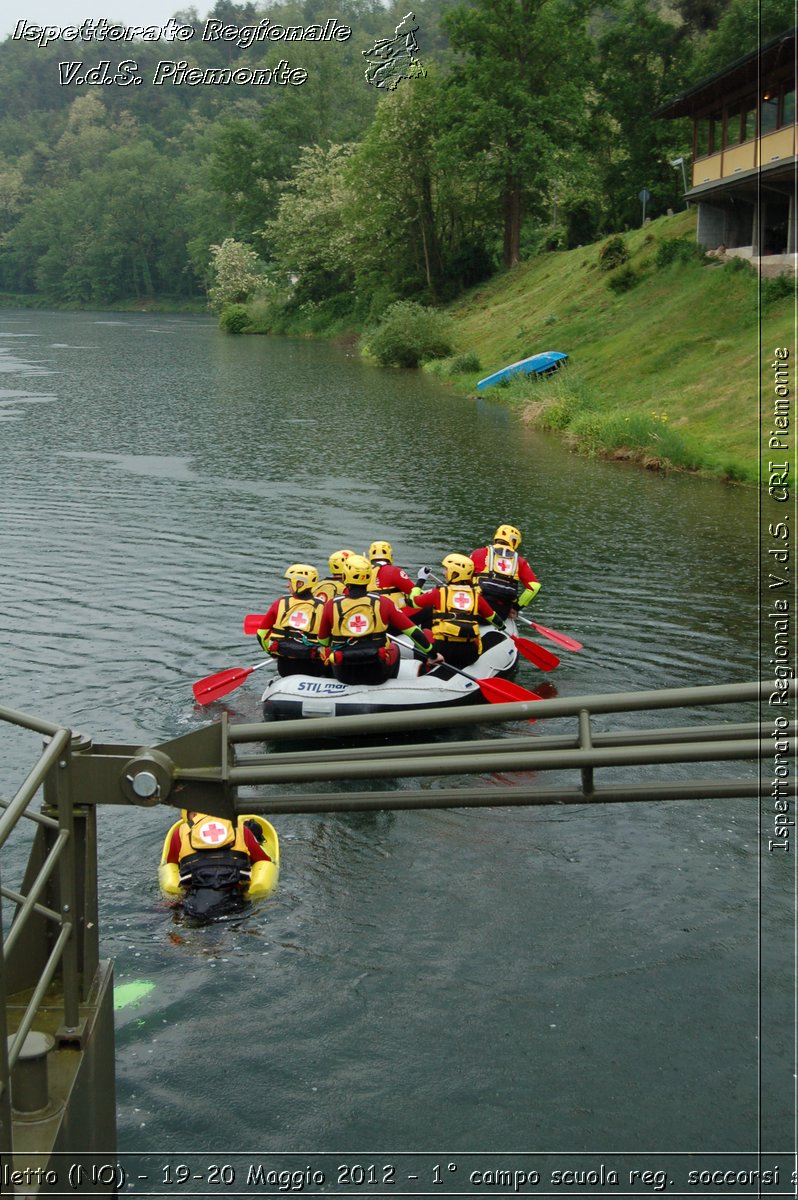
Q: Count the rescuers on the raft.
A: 6